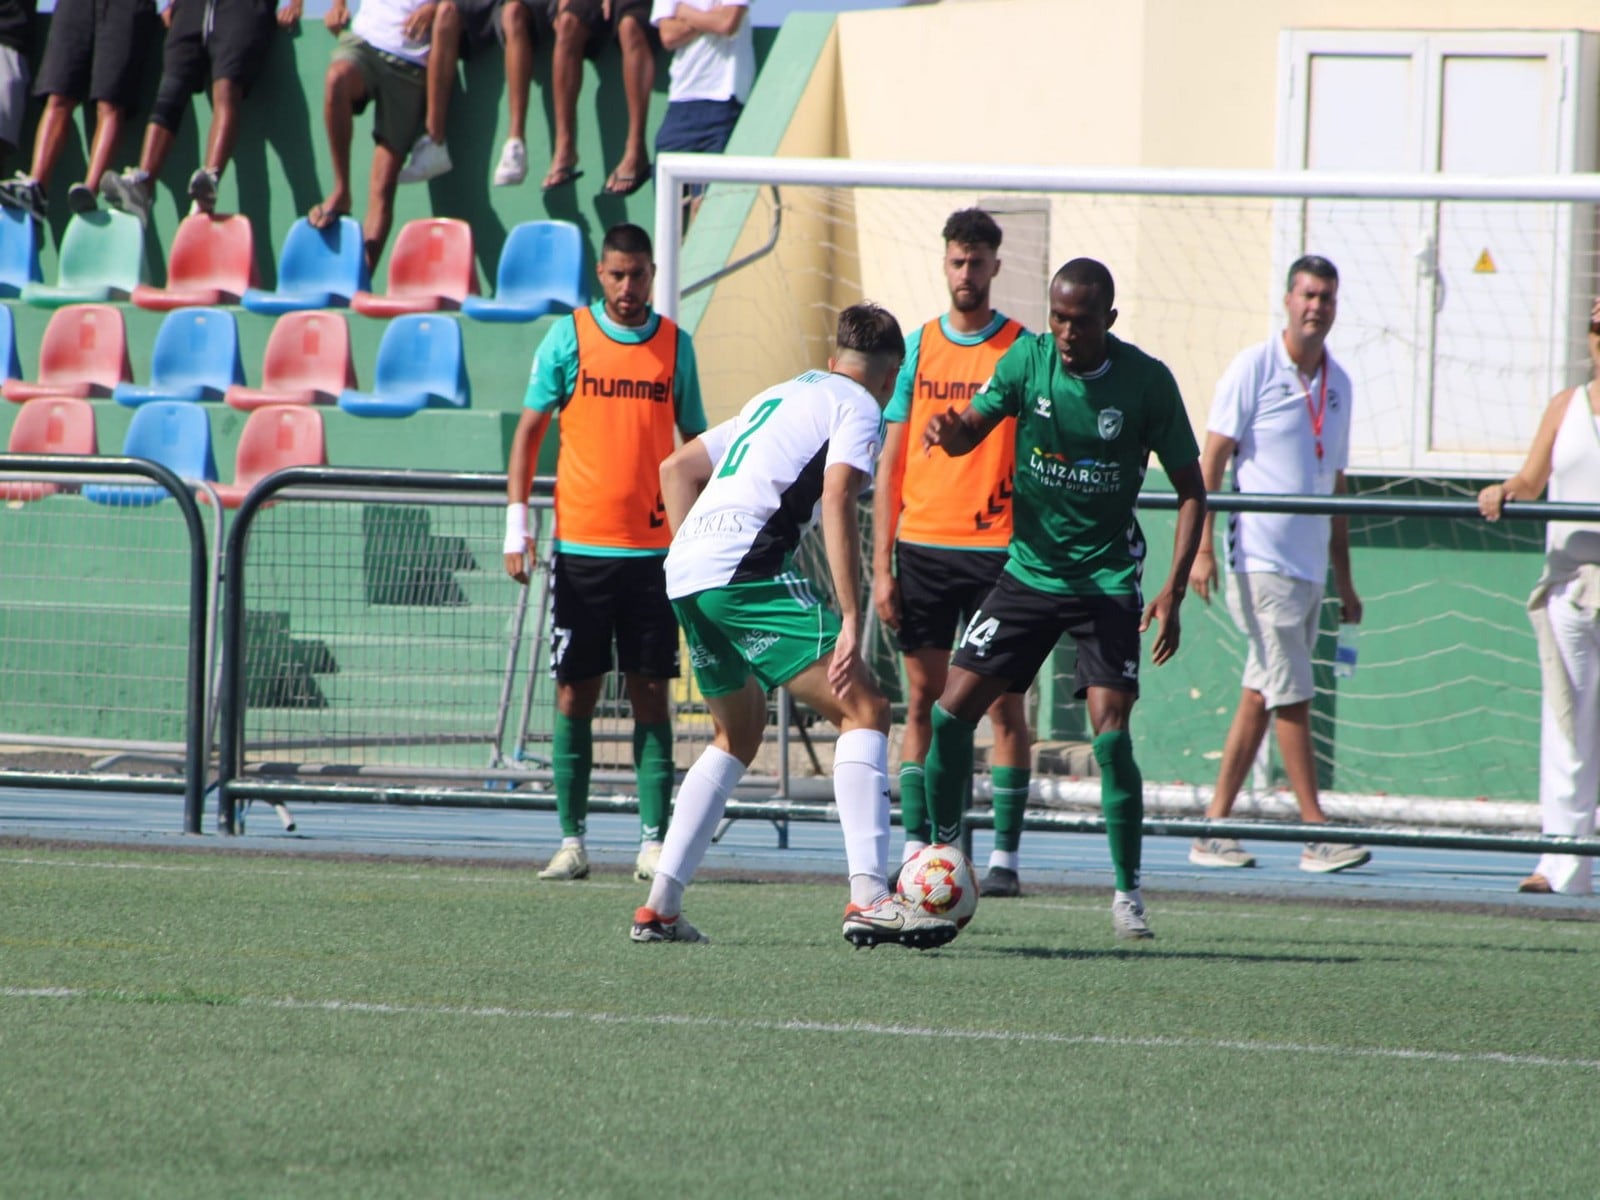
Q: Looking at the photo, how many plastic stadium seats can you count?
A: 14